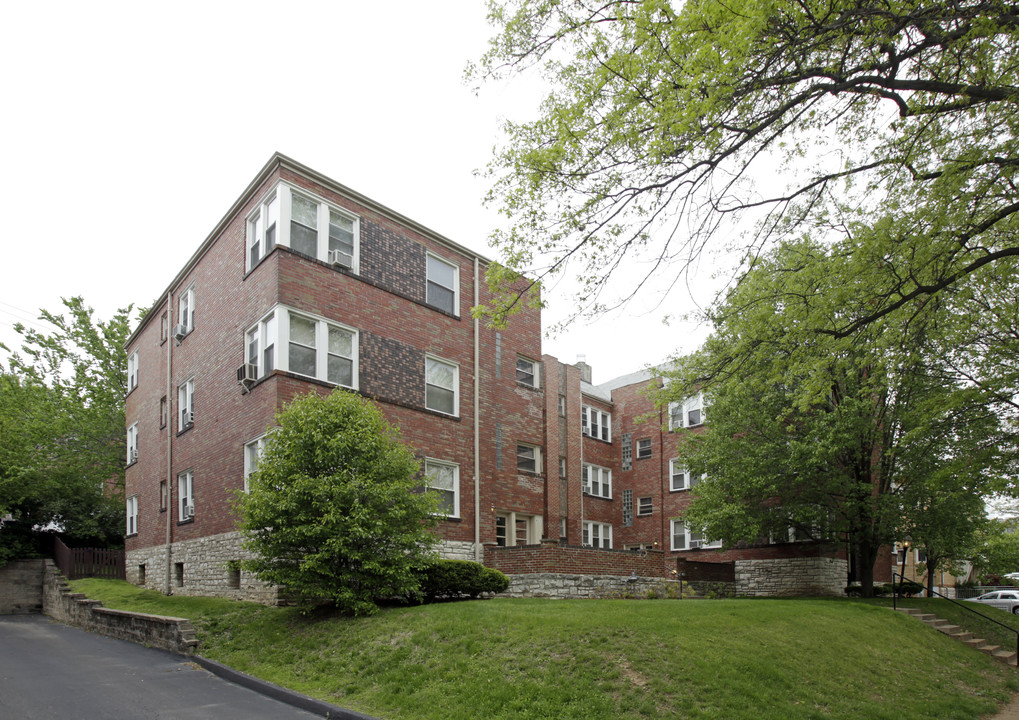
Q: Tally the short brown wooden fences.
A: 1